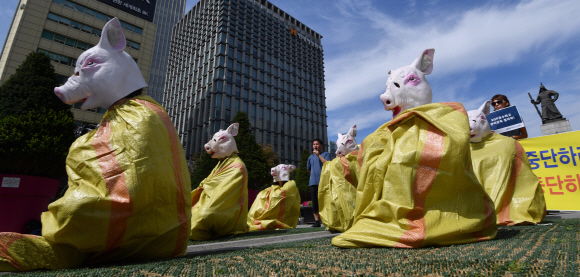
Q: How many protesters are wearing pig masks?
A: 6